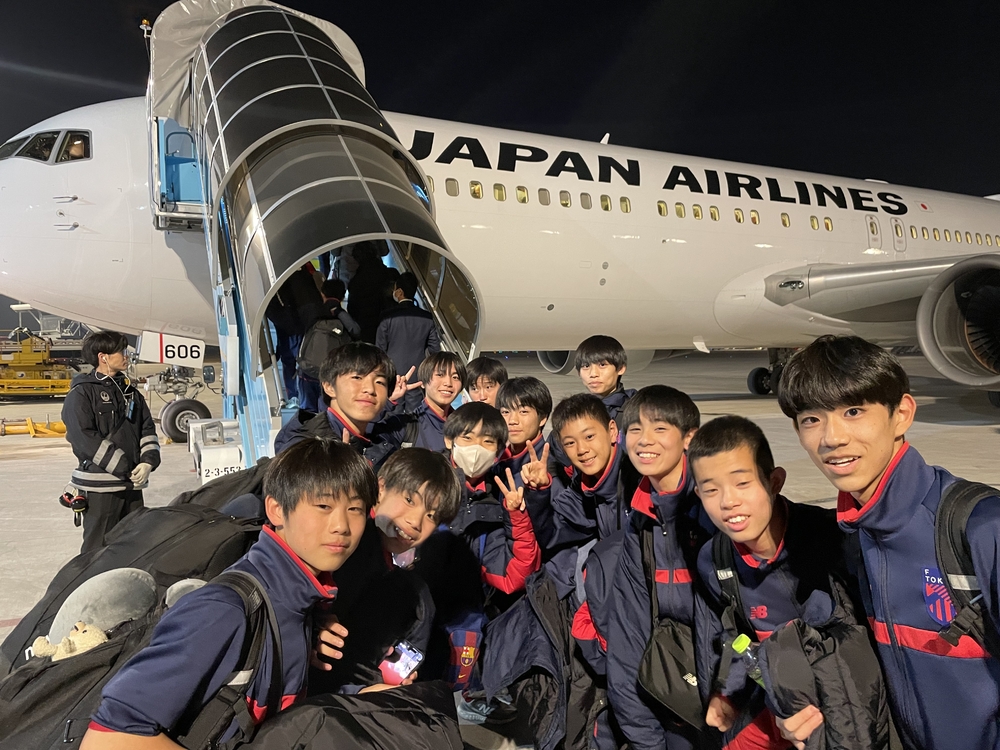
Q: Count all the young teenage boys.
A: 12